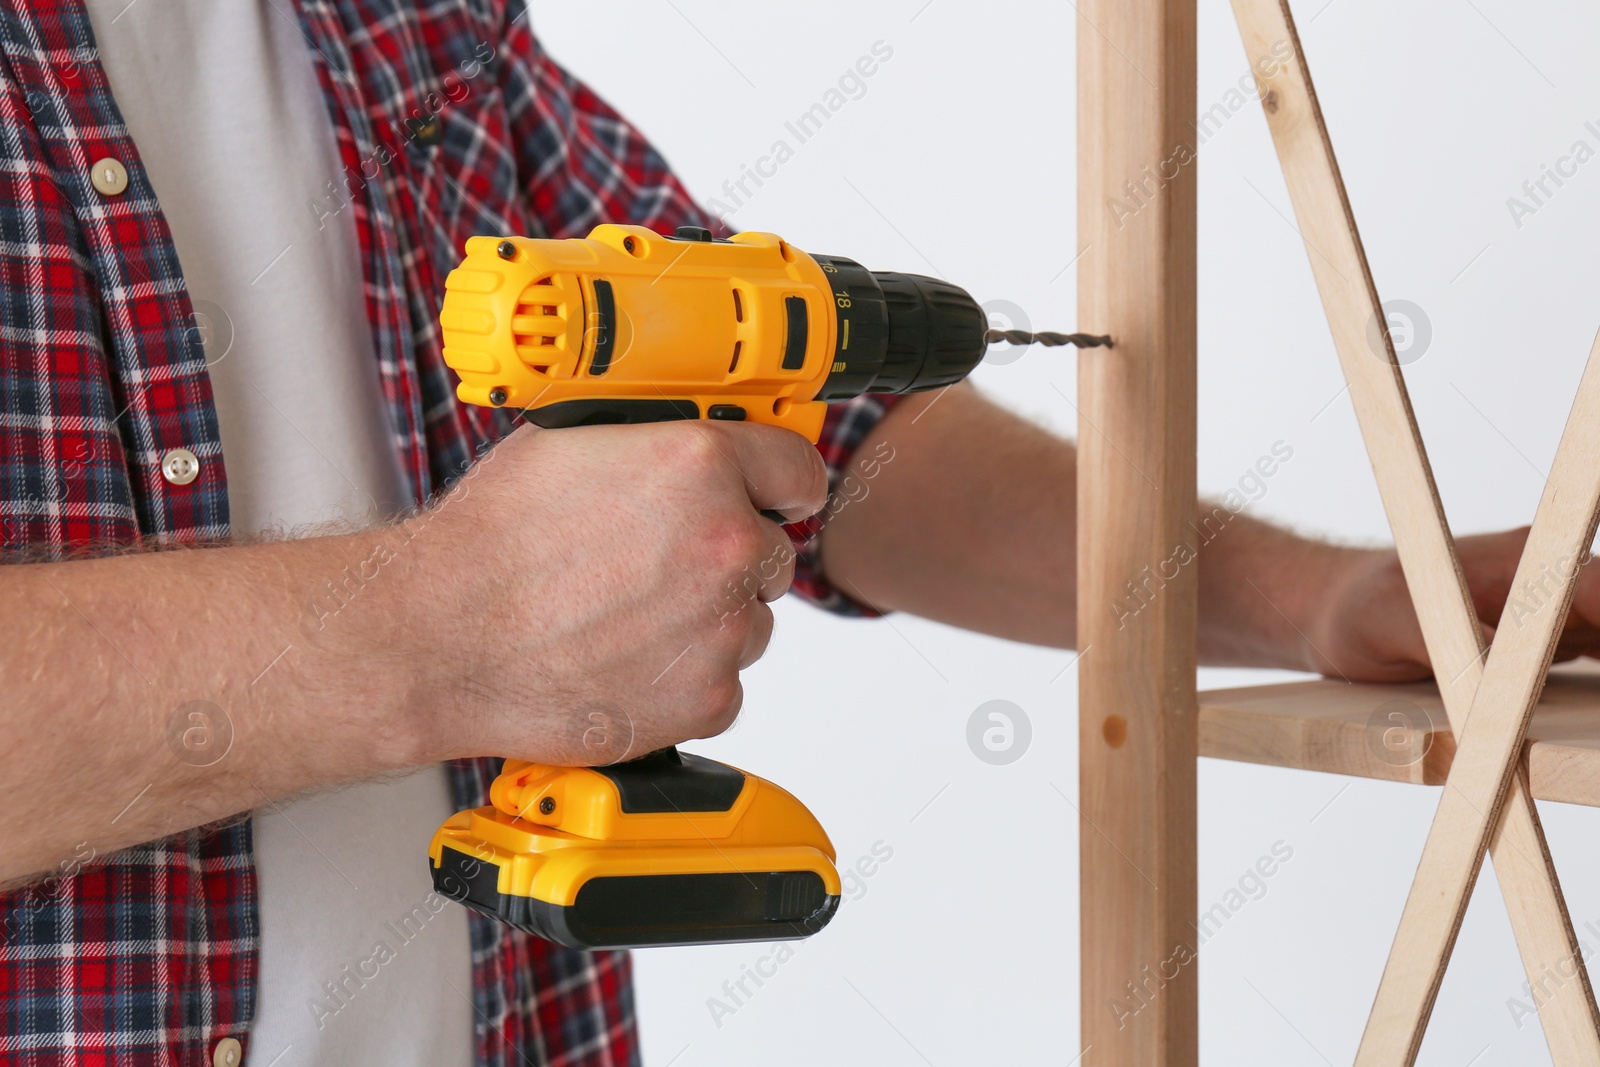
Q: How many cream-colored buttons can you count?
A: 3